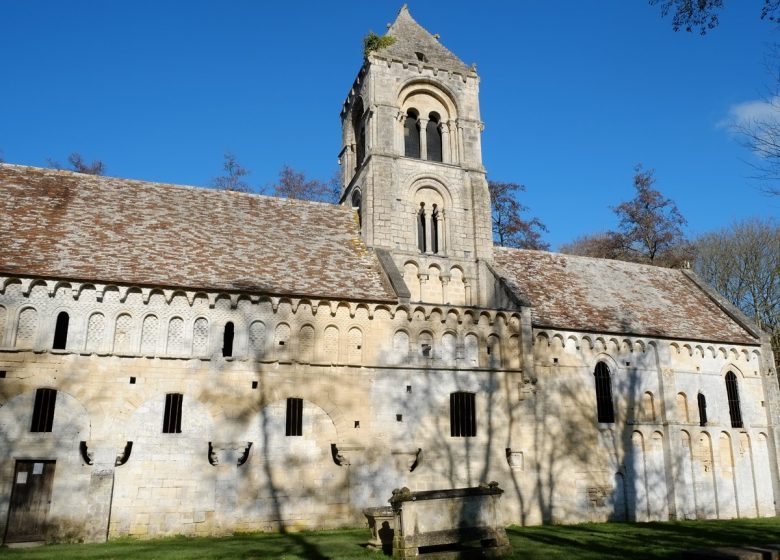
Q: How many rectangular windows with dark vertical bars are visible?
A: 4